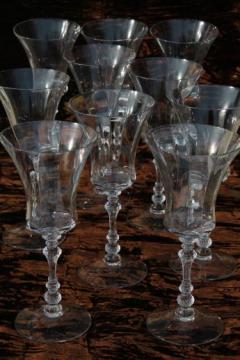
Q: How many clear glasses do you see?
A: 10